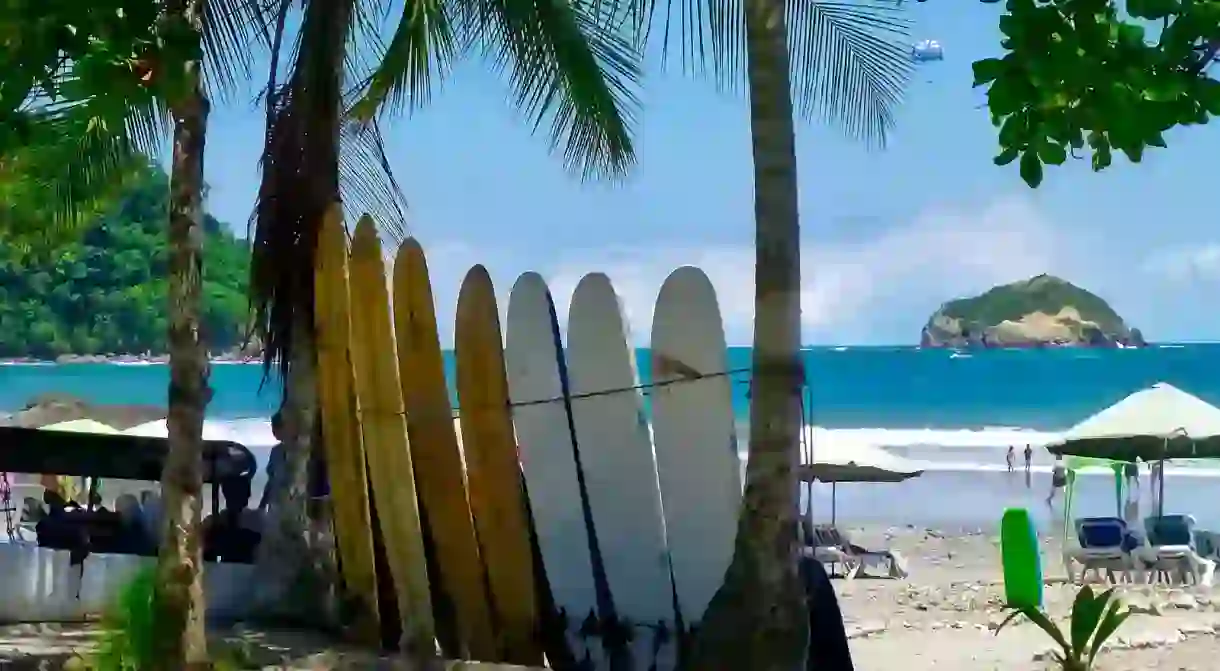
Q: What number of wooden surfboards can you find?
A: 4